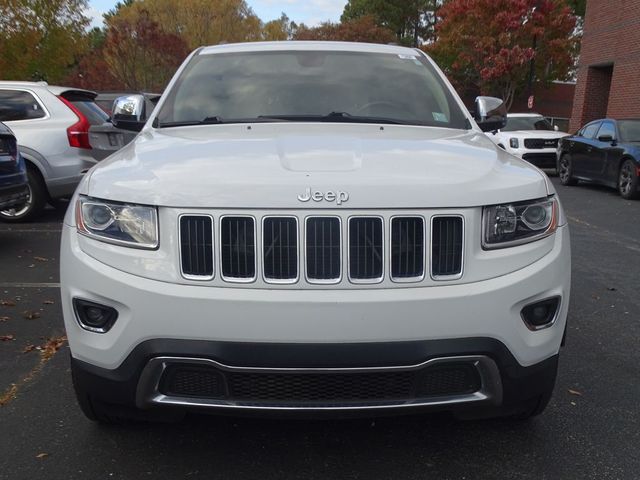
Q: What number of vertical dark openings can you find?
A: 7